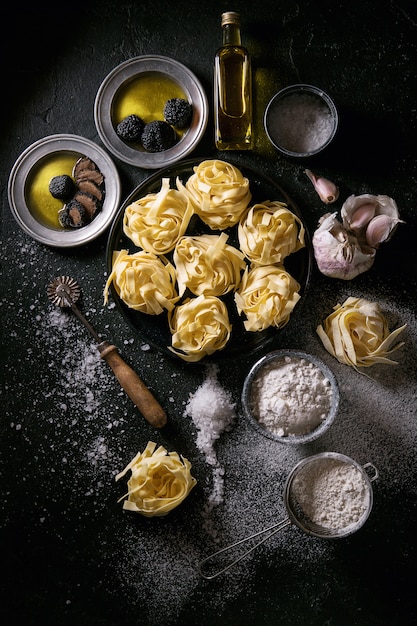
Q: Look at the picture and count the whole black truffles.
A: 4